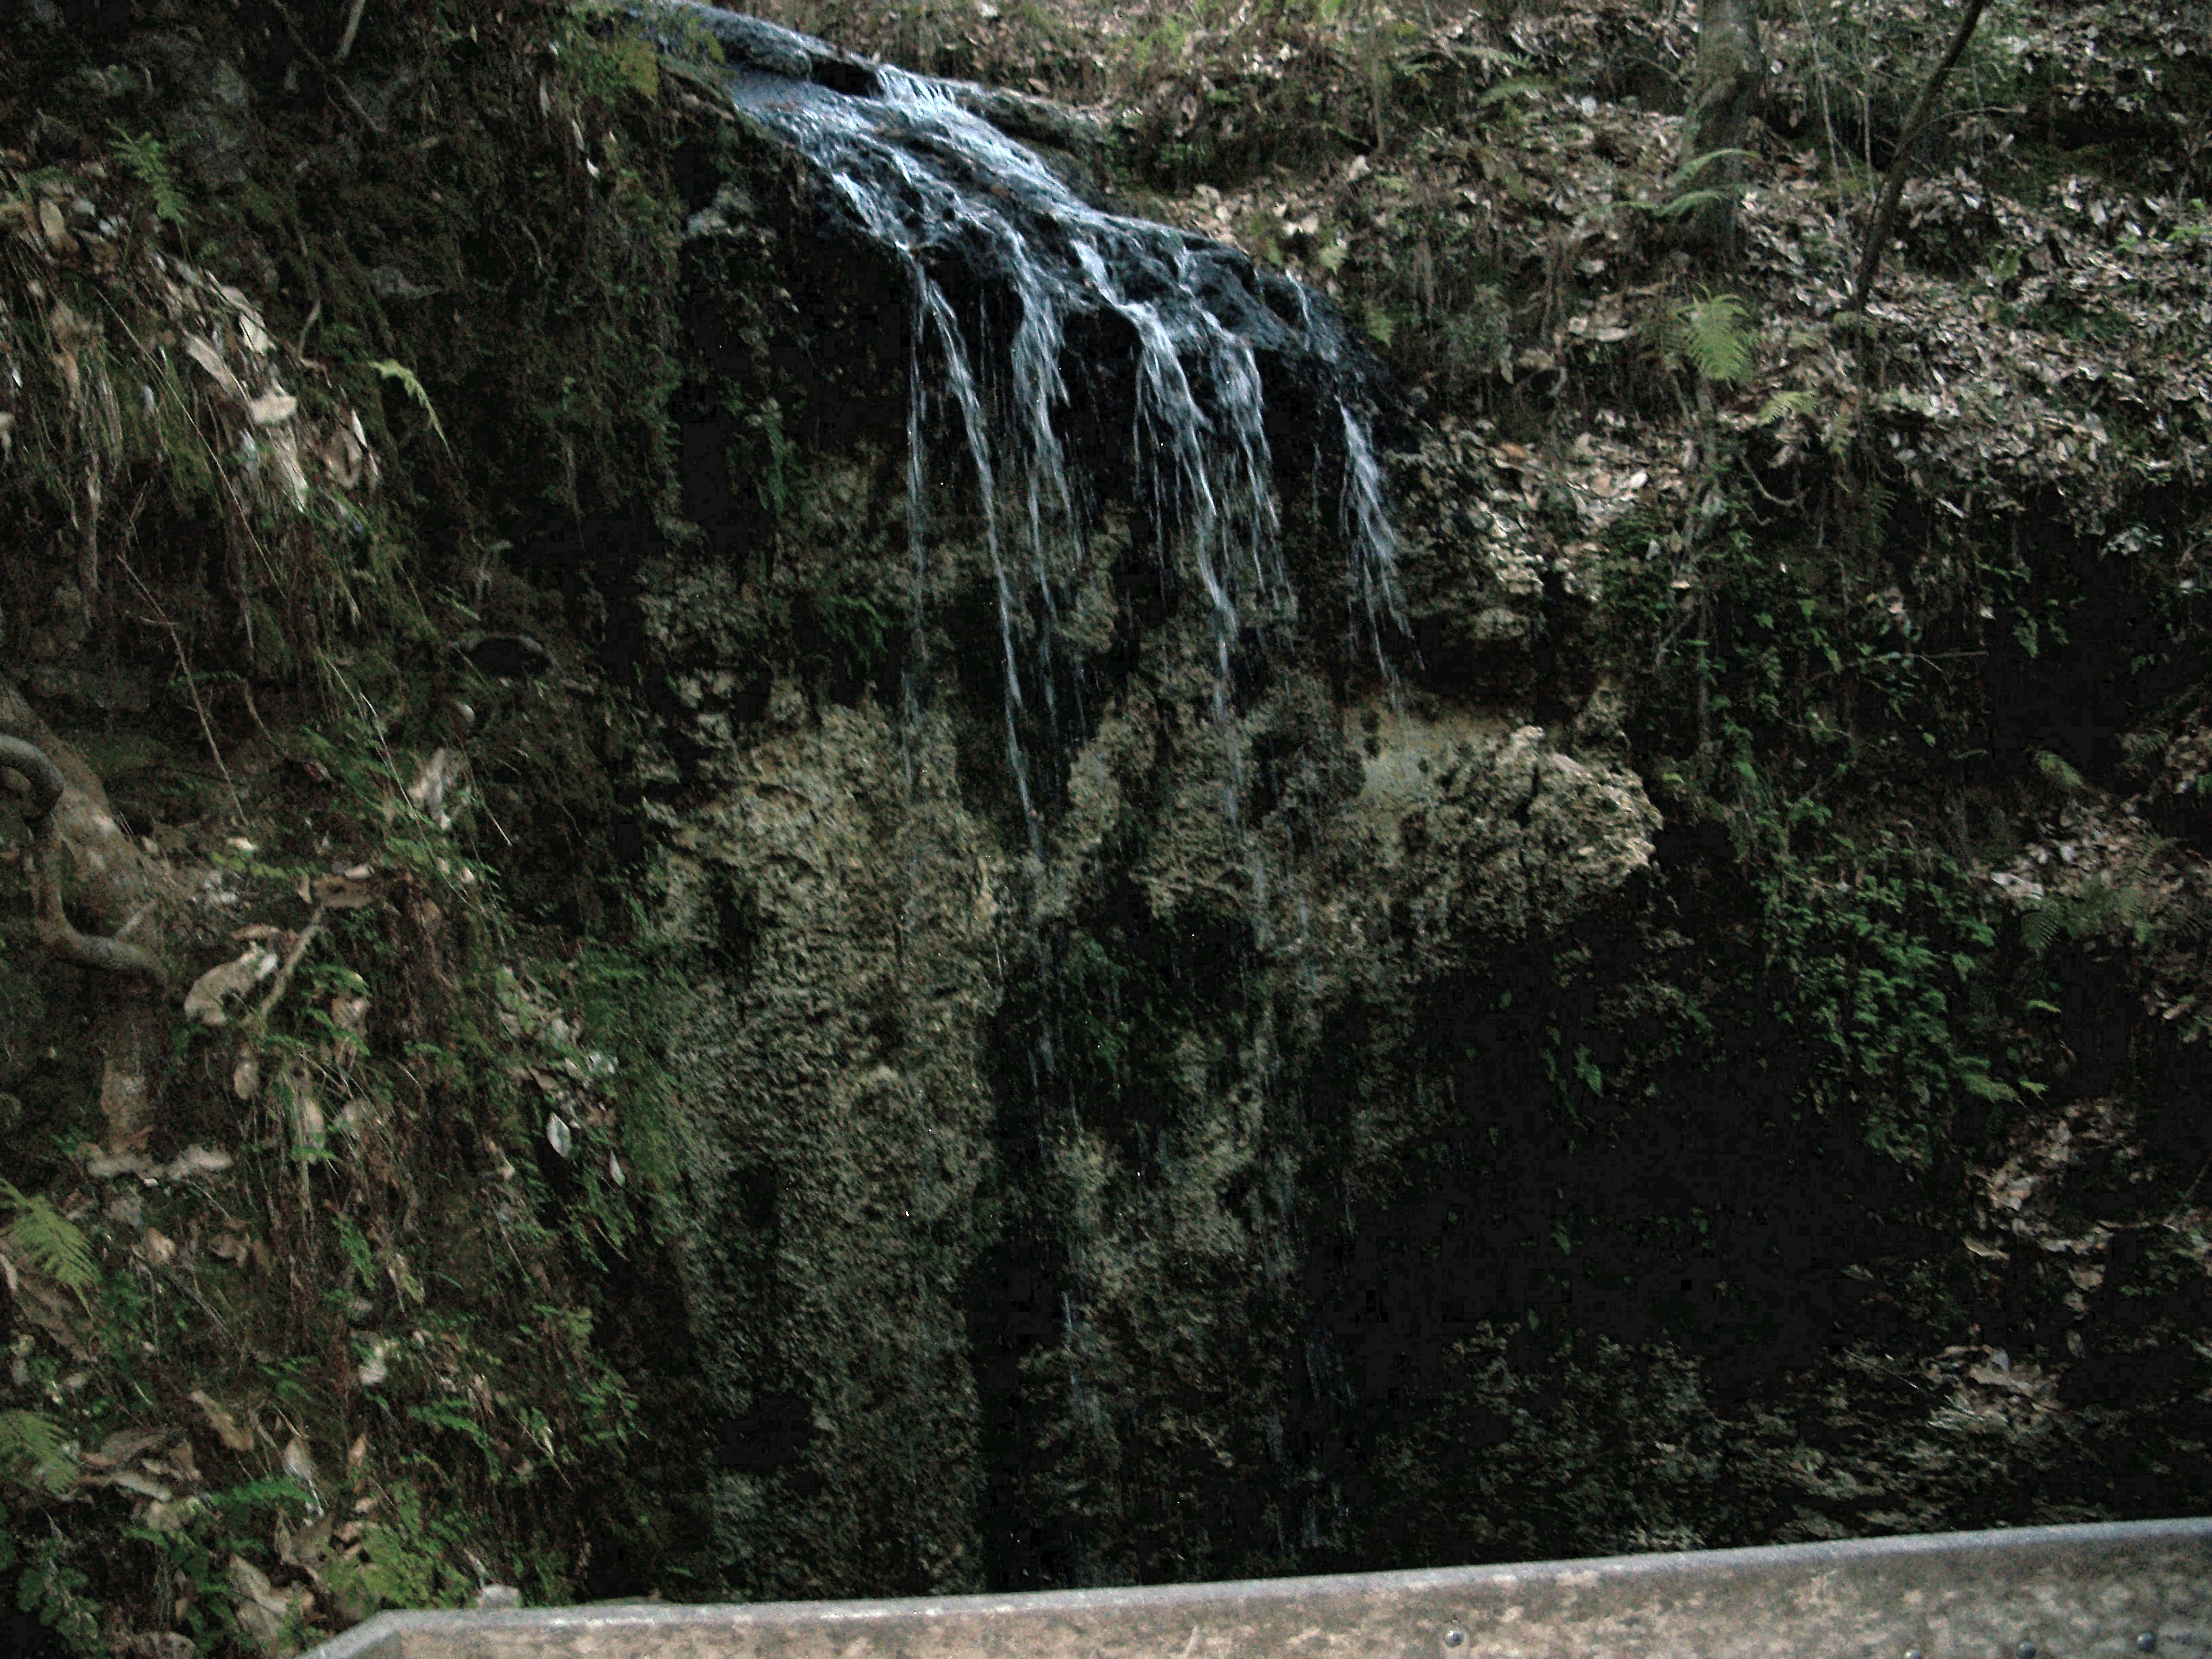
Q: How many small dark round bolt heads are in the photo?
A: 4